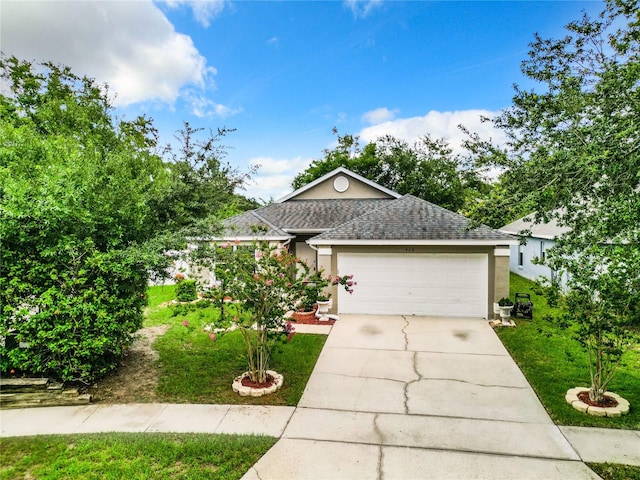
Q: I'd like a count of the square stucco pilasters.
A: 2